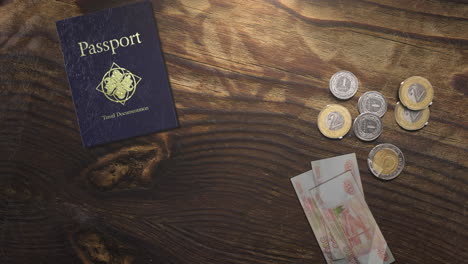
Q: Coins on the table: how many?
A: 7